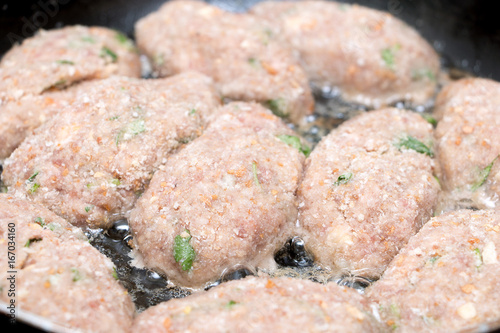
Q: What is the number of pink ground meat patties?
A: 10